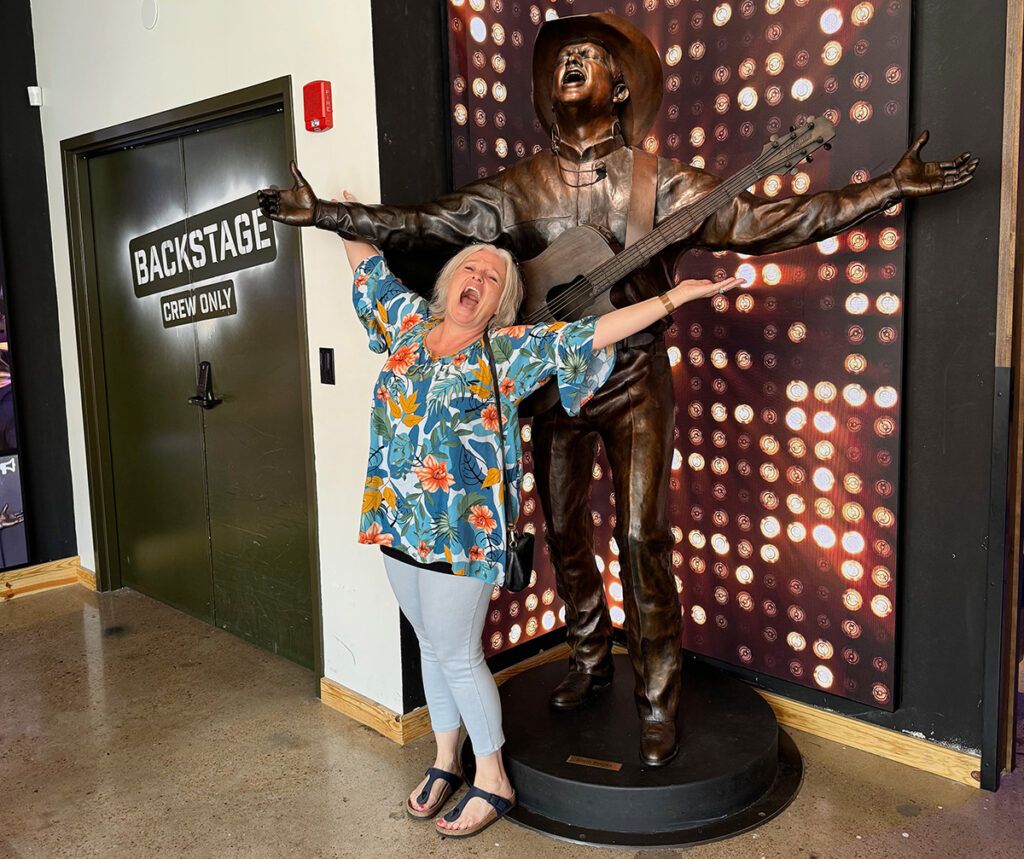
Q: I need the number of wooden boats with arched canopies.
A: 0